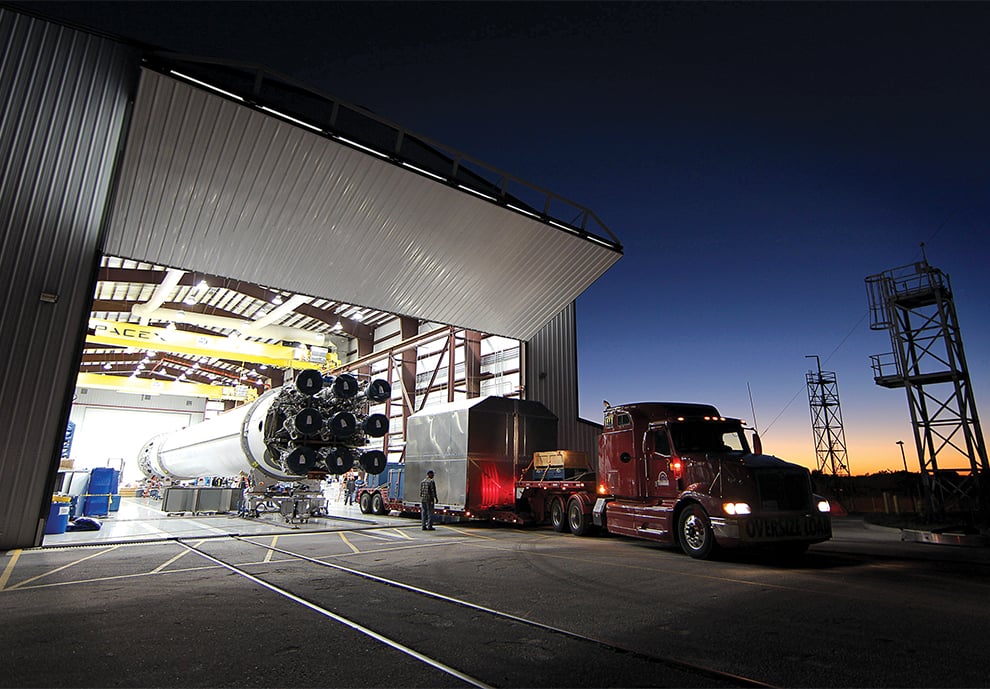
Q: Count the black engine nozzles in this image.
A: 9